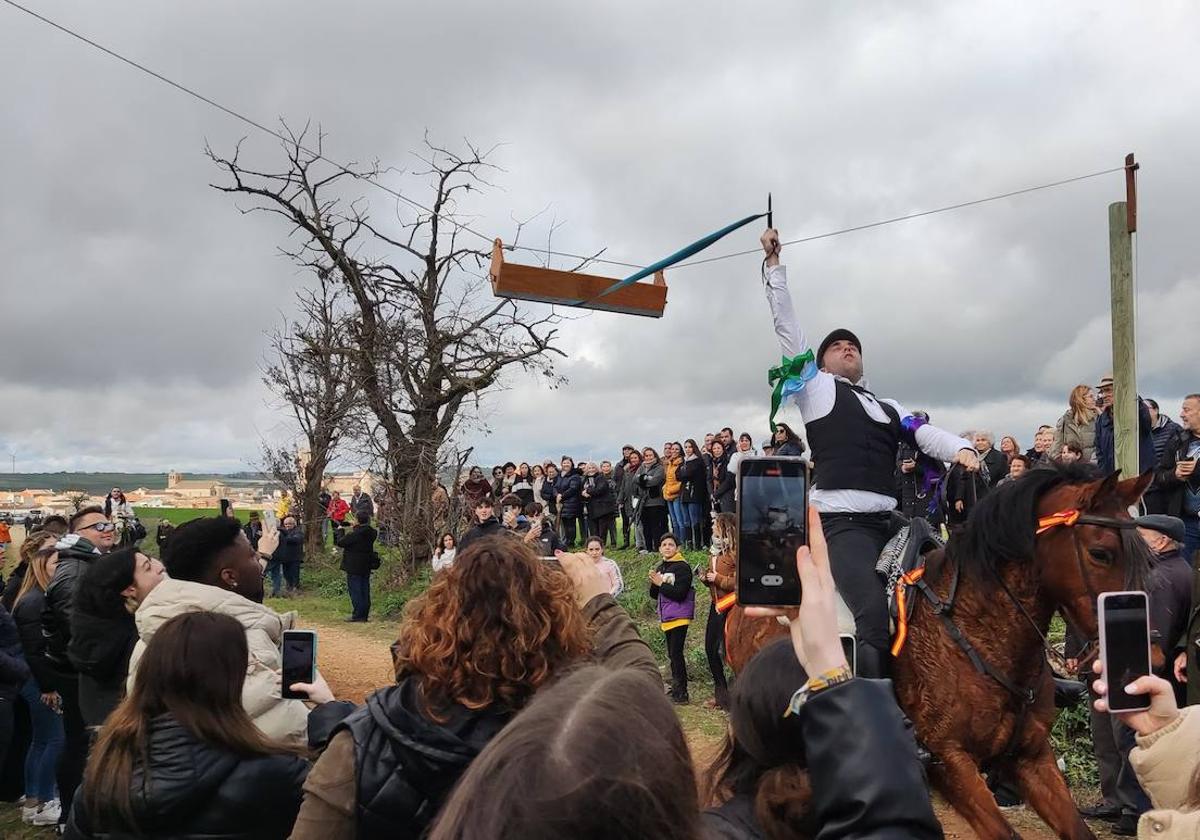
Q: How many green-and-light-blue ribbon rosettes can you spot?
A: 1